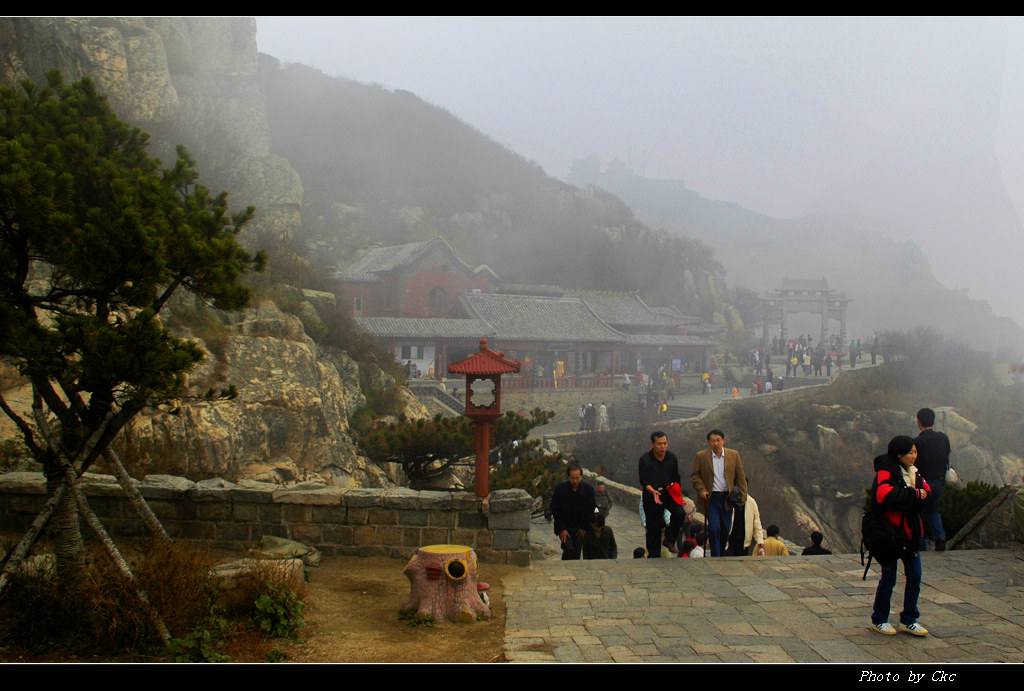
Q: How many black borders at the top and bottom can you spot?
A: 2